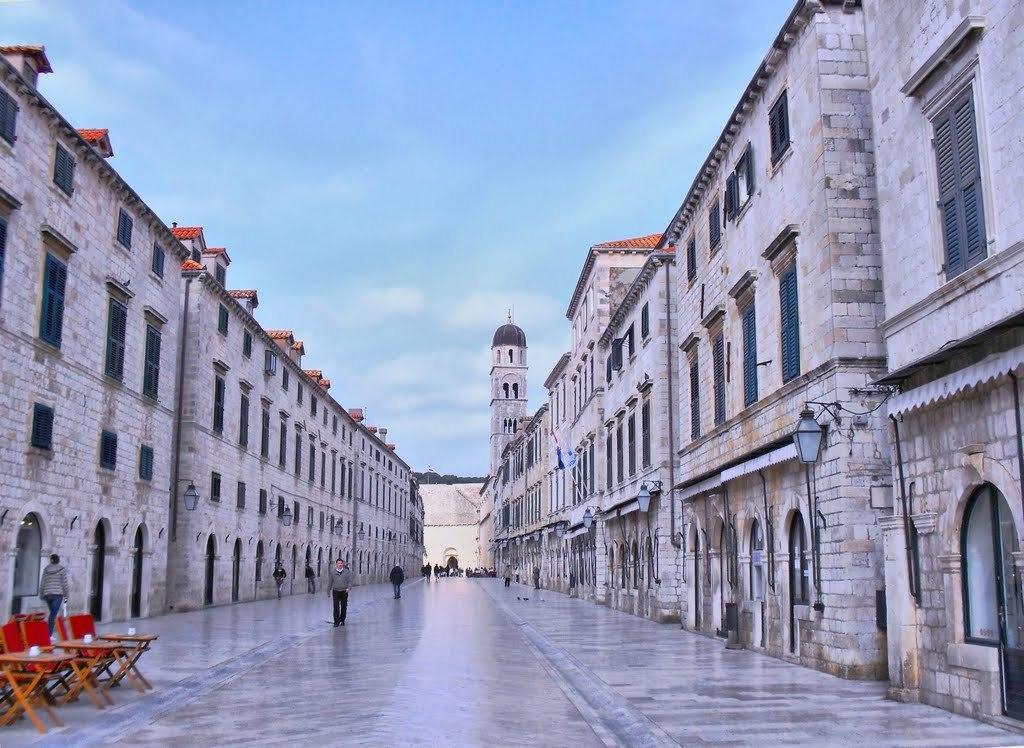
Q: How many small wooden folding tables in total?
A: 3